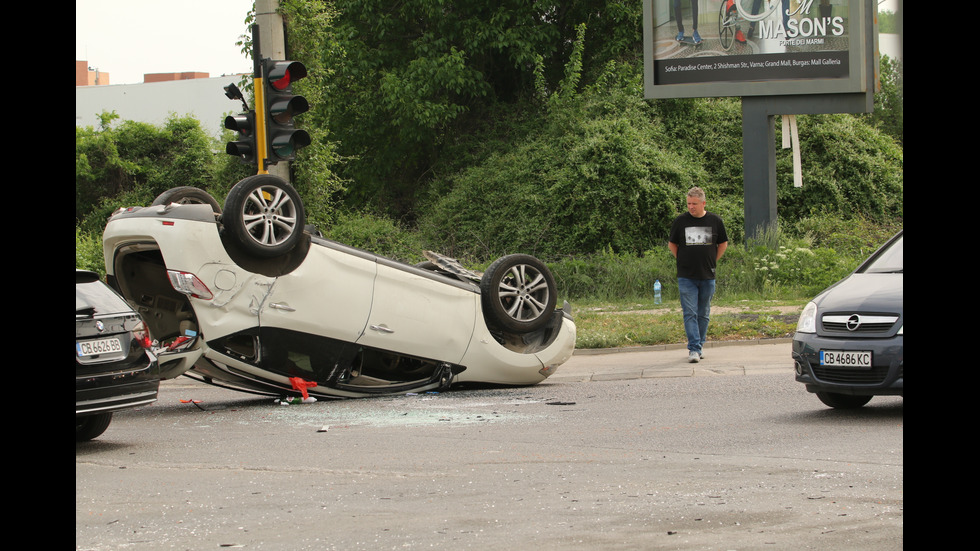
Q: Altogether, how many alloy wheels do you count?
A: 2